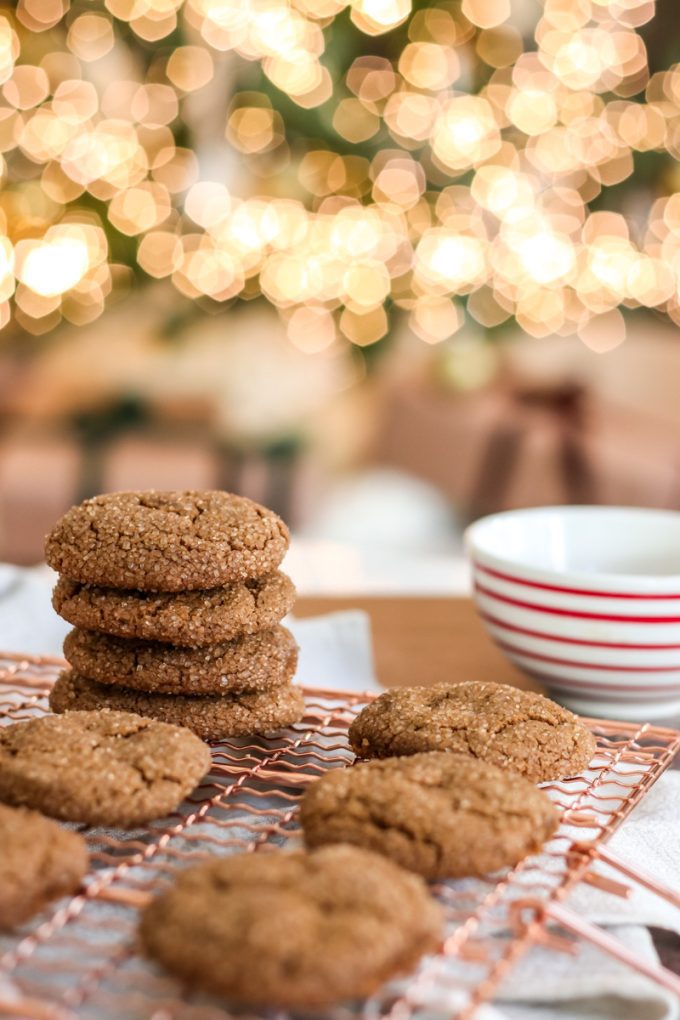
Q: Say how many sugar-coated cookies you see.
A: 9